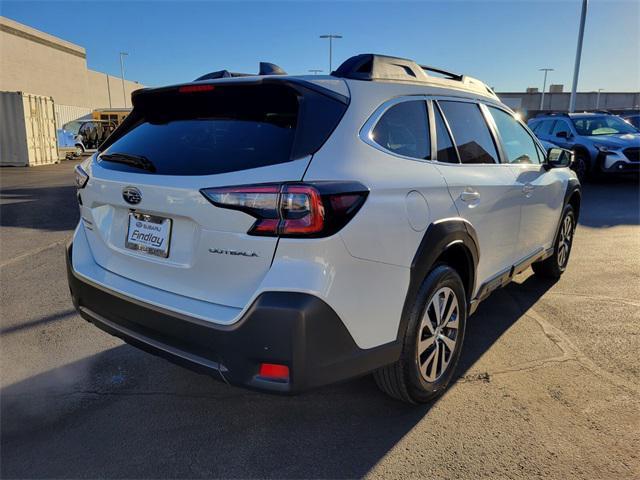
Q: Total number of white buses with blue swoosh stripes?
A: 0